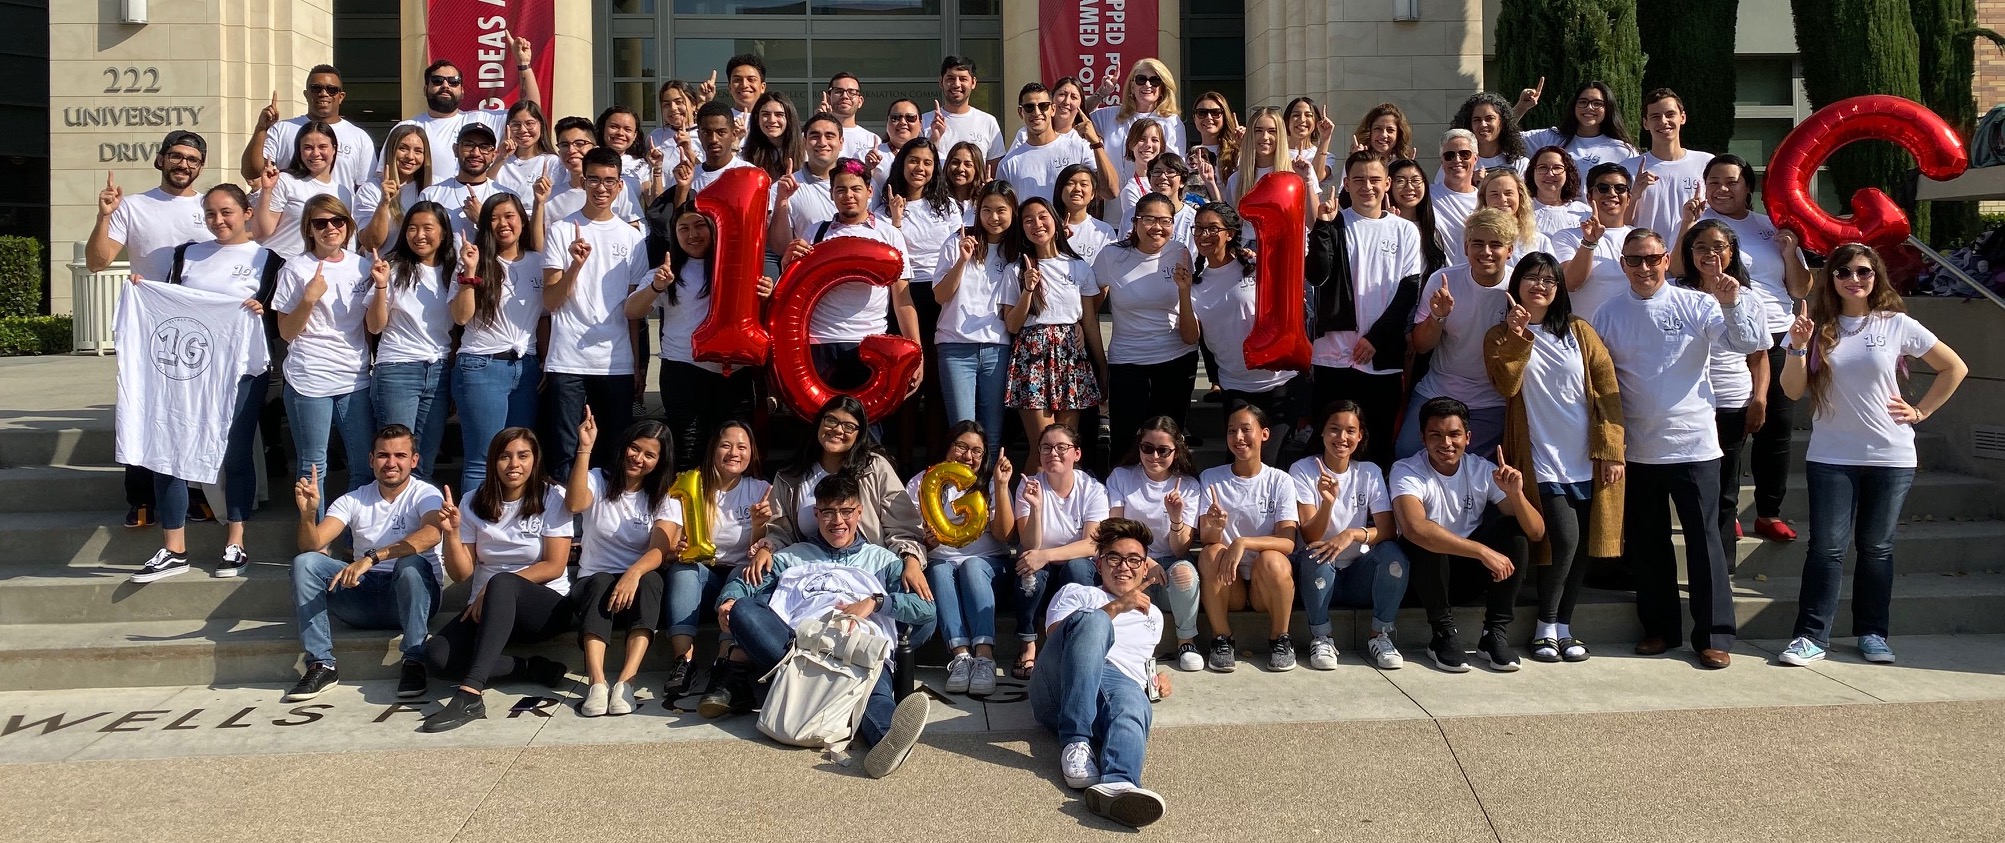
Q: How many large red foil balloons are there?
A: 4